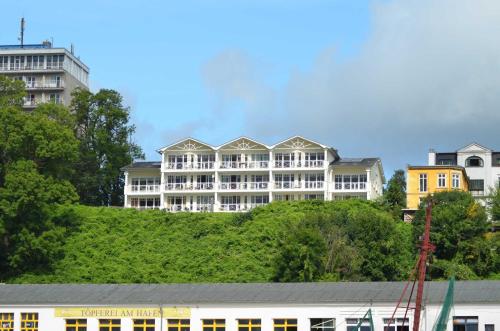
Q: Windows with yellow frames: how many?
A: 9